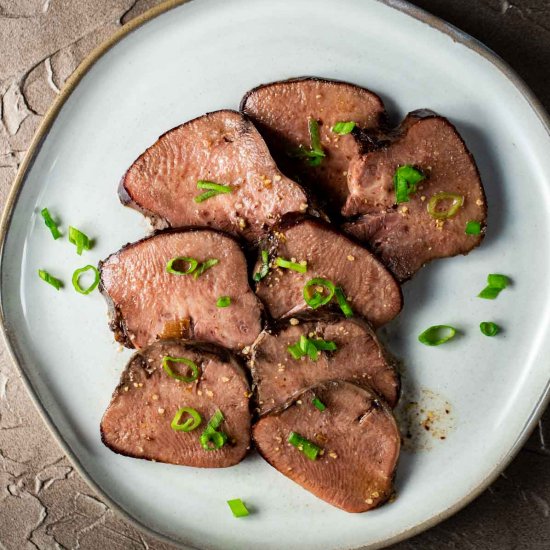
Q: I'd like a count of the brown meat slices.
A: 8